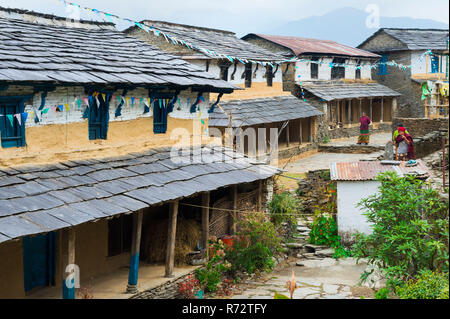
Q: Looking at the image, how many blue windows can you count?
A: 5